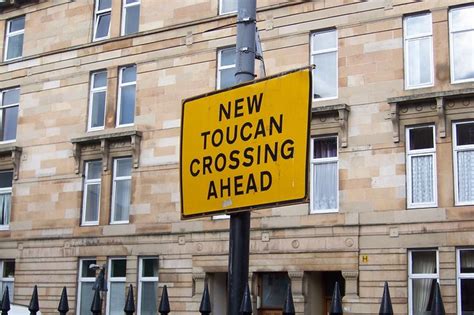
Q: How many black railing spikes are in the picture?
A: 12